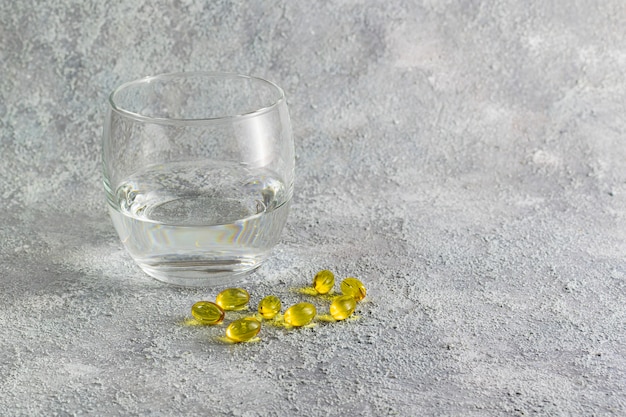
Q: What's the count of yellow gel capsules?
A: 8